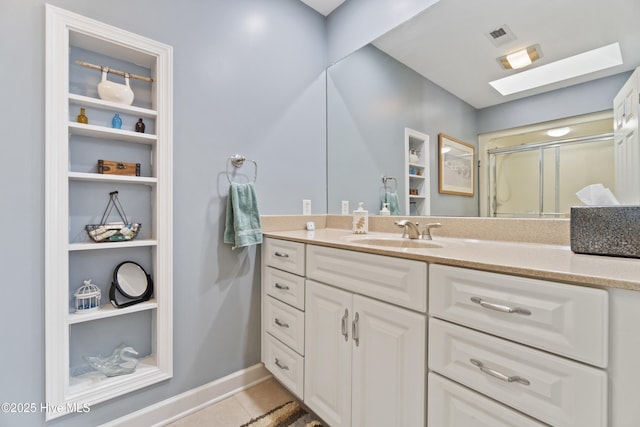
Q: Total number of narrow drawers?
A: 4